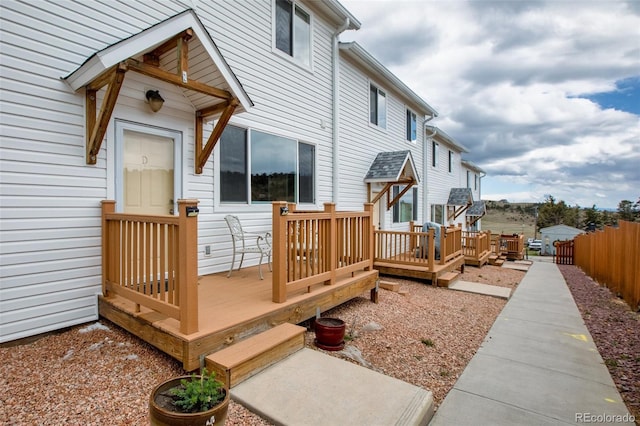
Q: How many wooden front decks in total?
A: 4